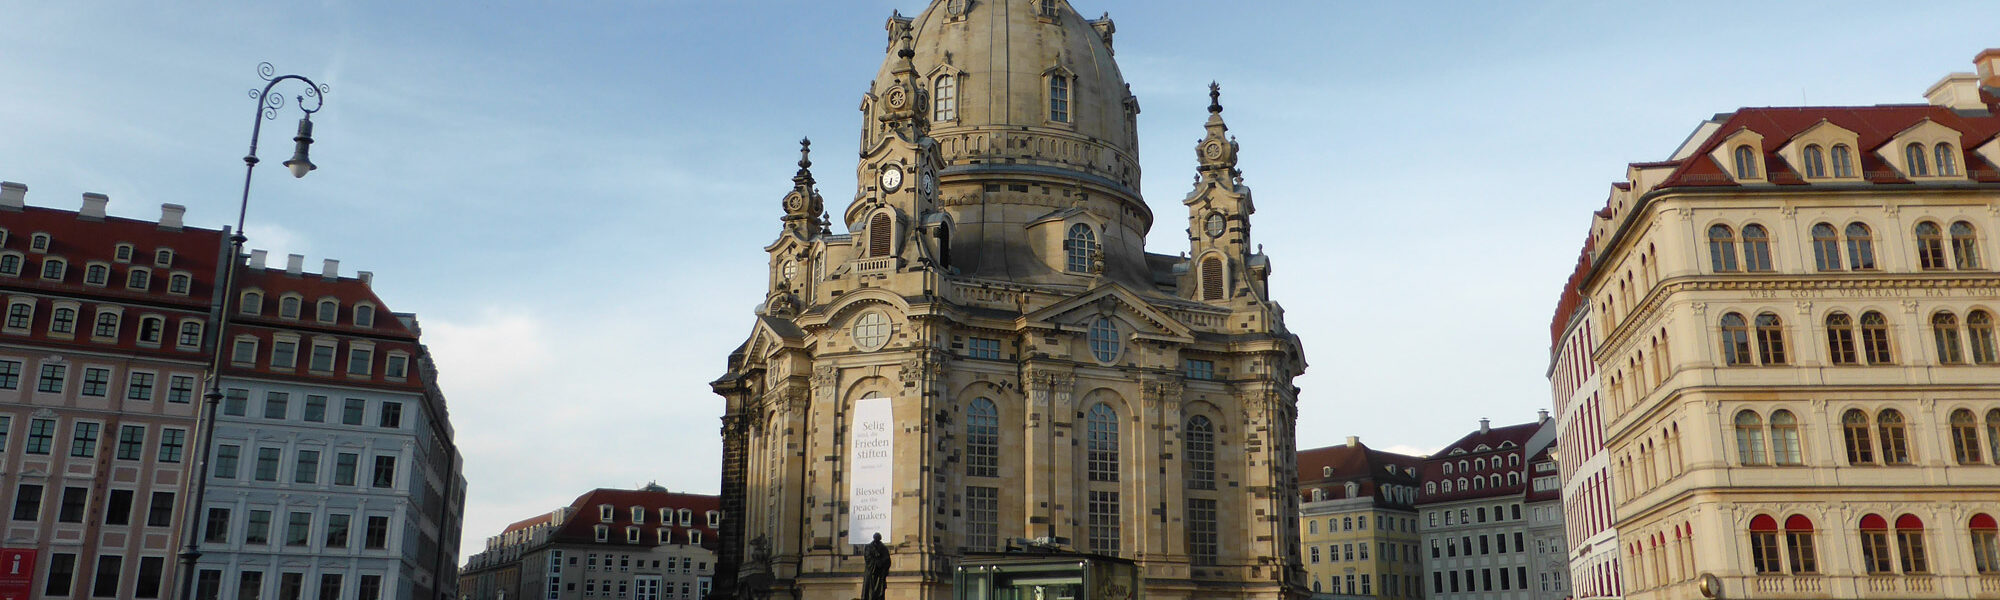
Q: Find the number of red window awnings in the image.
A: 11